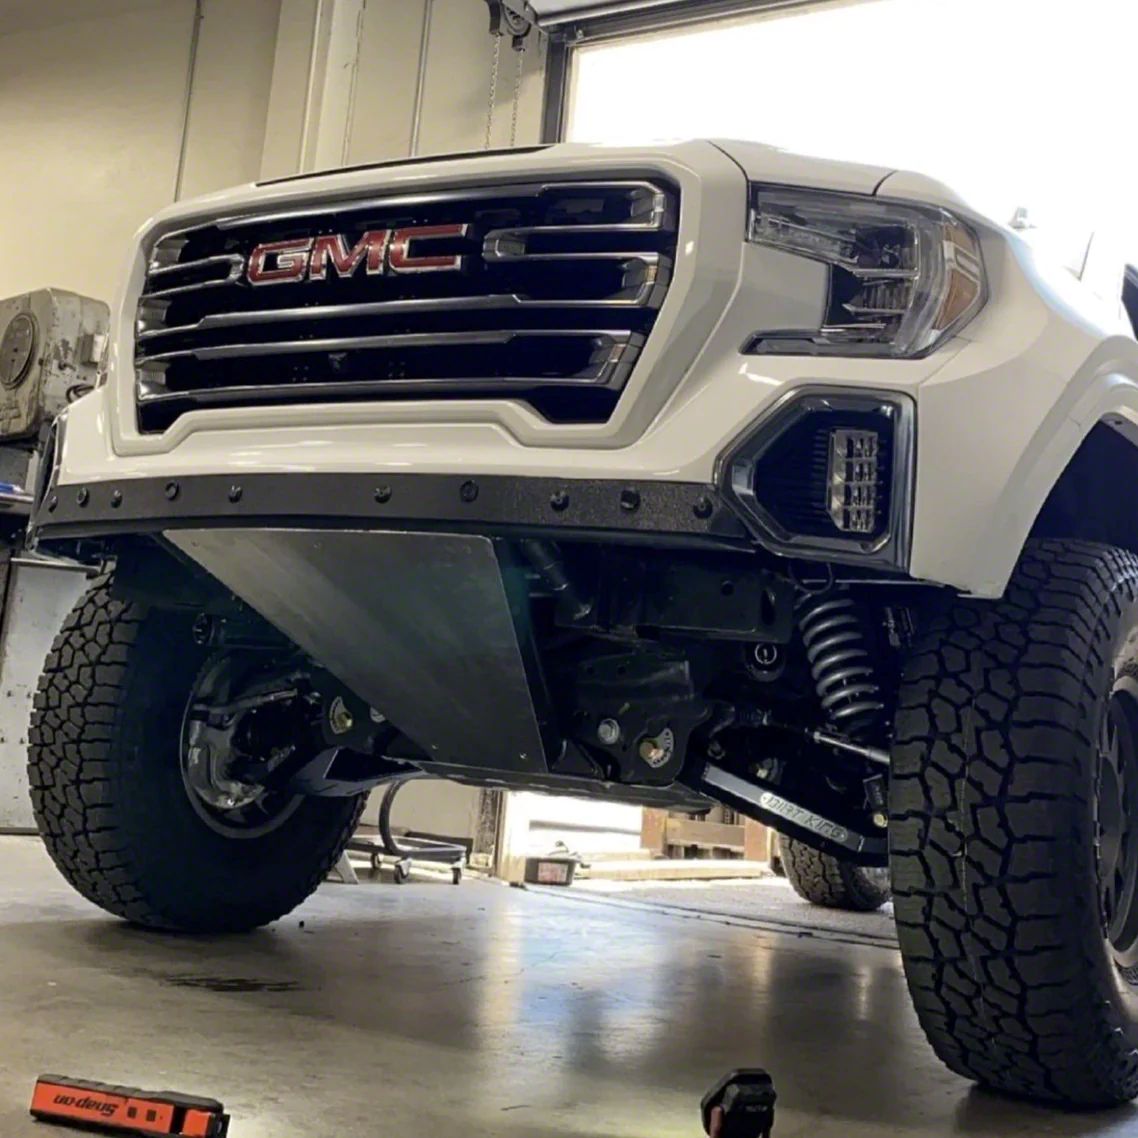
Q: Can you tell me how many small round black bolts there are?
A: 10